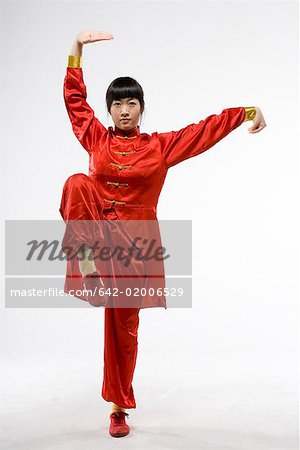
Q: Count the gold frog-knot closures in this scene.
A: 5